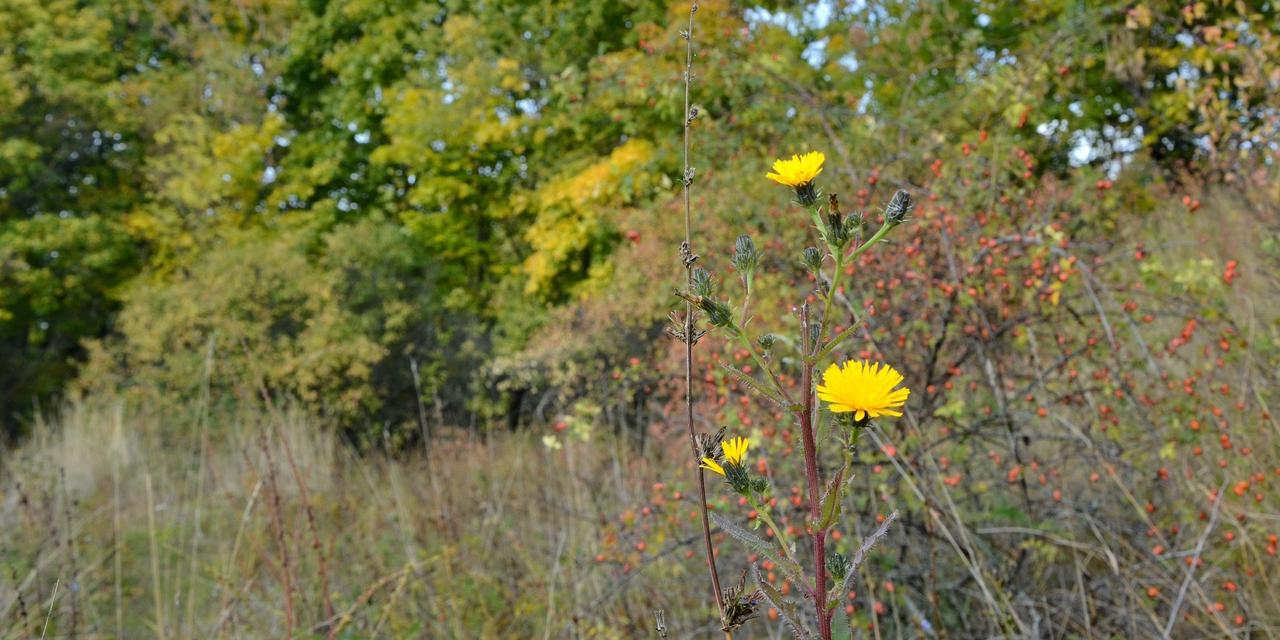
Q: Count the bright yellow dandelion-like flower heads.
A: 3